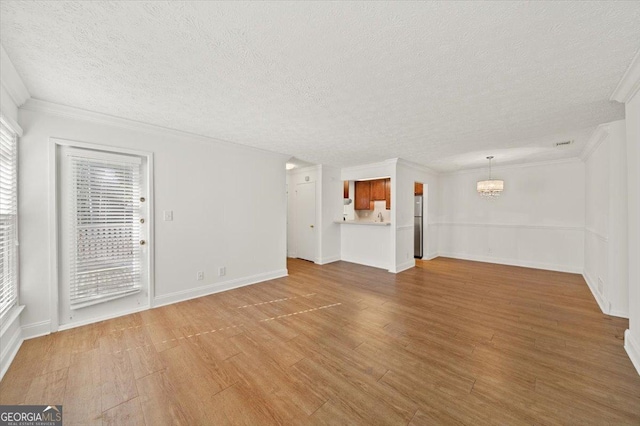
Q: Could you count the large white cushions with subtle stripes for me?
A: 0